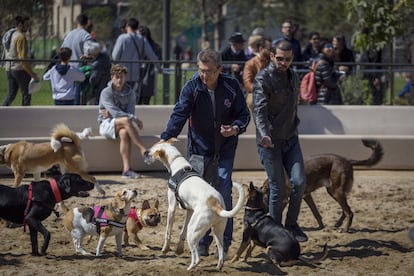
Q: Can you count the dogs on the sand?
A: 7